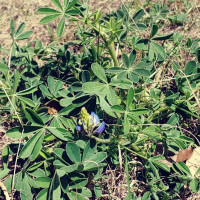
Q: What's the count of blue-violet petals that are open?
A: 3